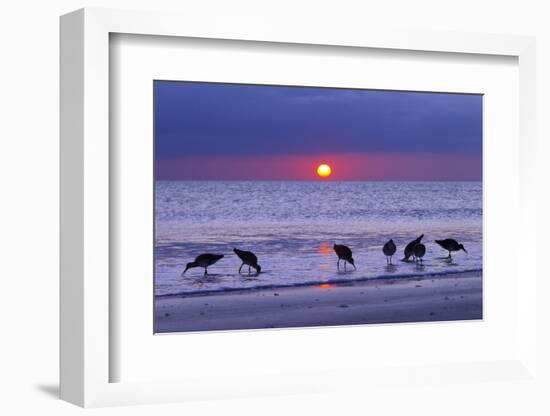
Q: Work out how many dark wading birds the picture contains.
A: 7